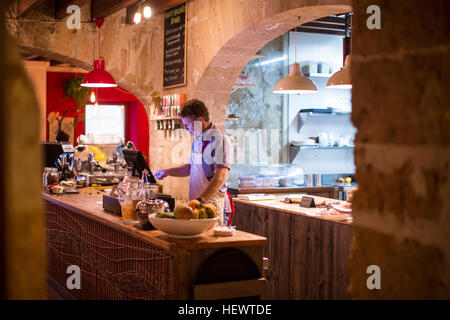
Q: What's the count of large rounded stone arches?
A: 2